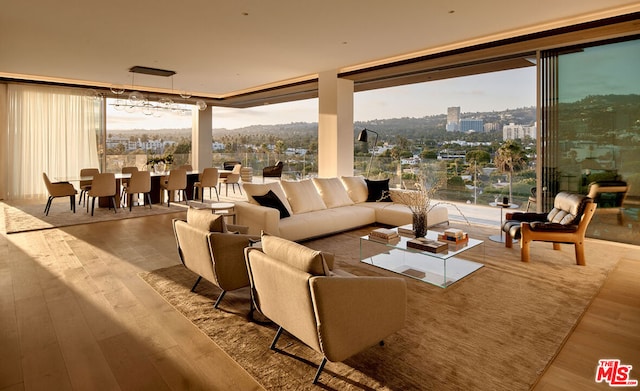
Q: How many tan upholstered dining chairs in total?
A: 9